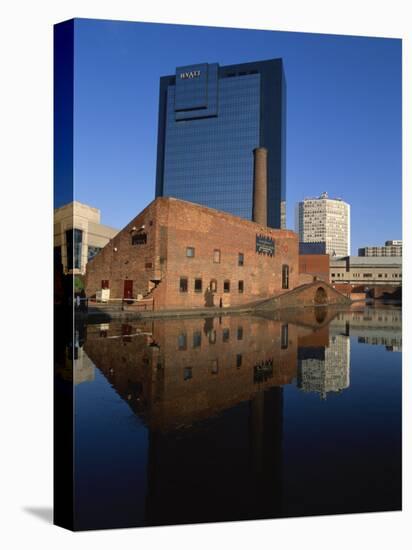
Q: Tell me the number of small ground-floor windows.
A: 5